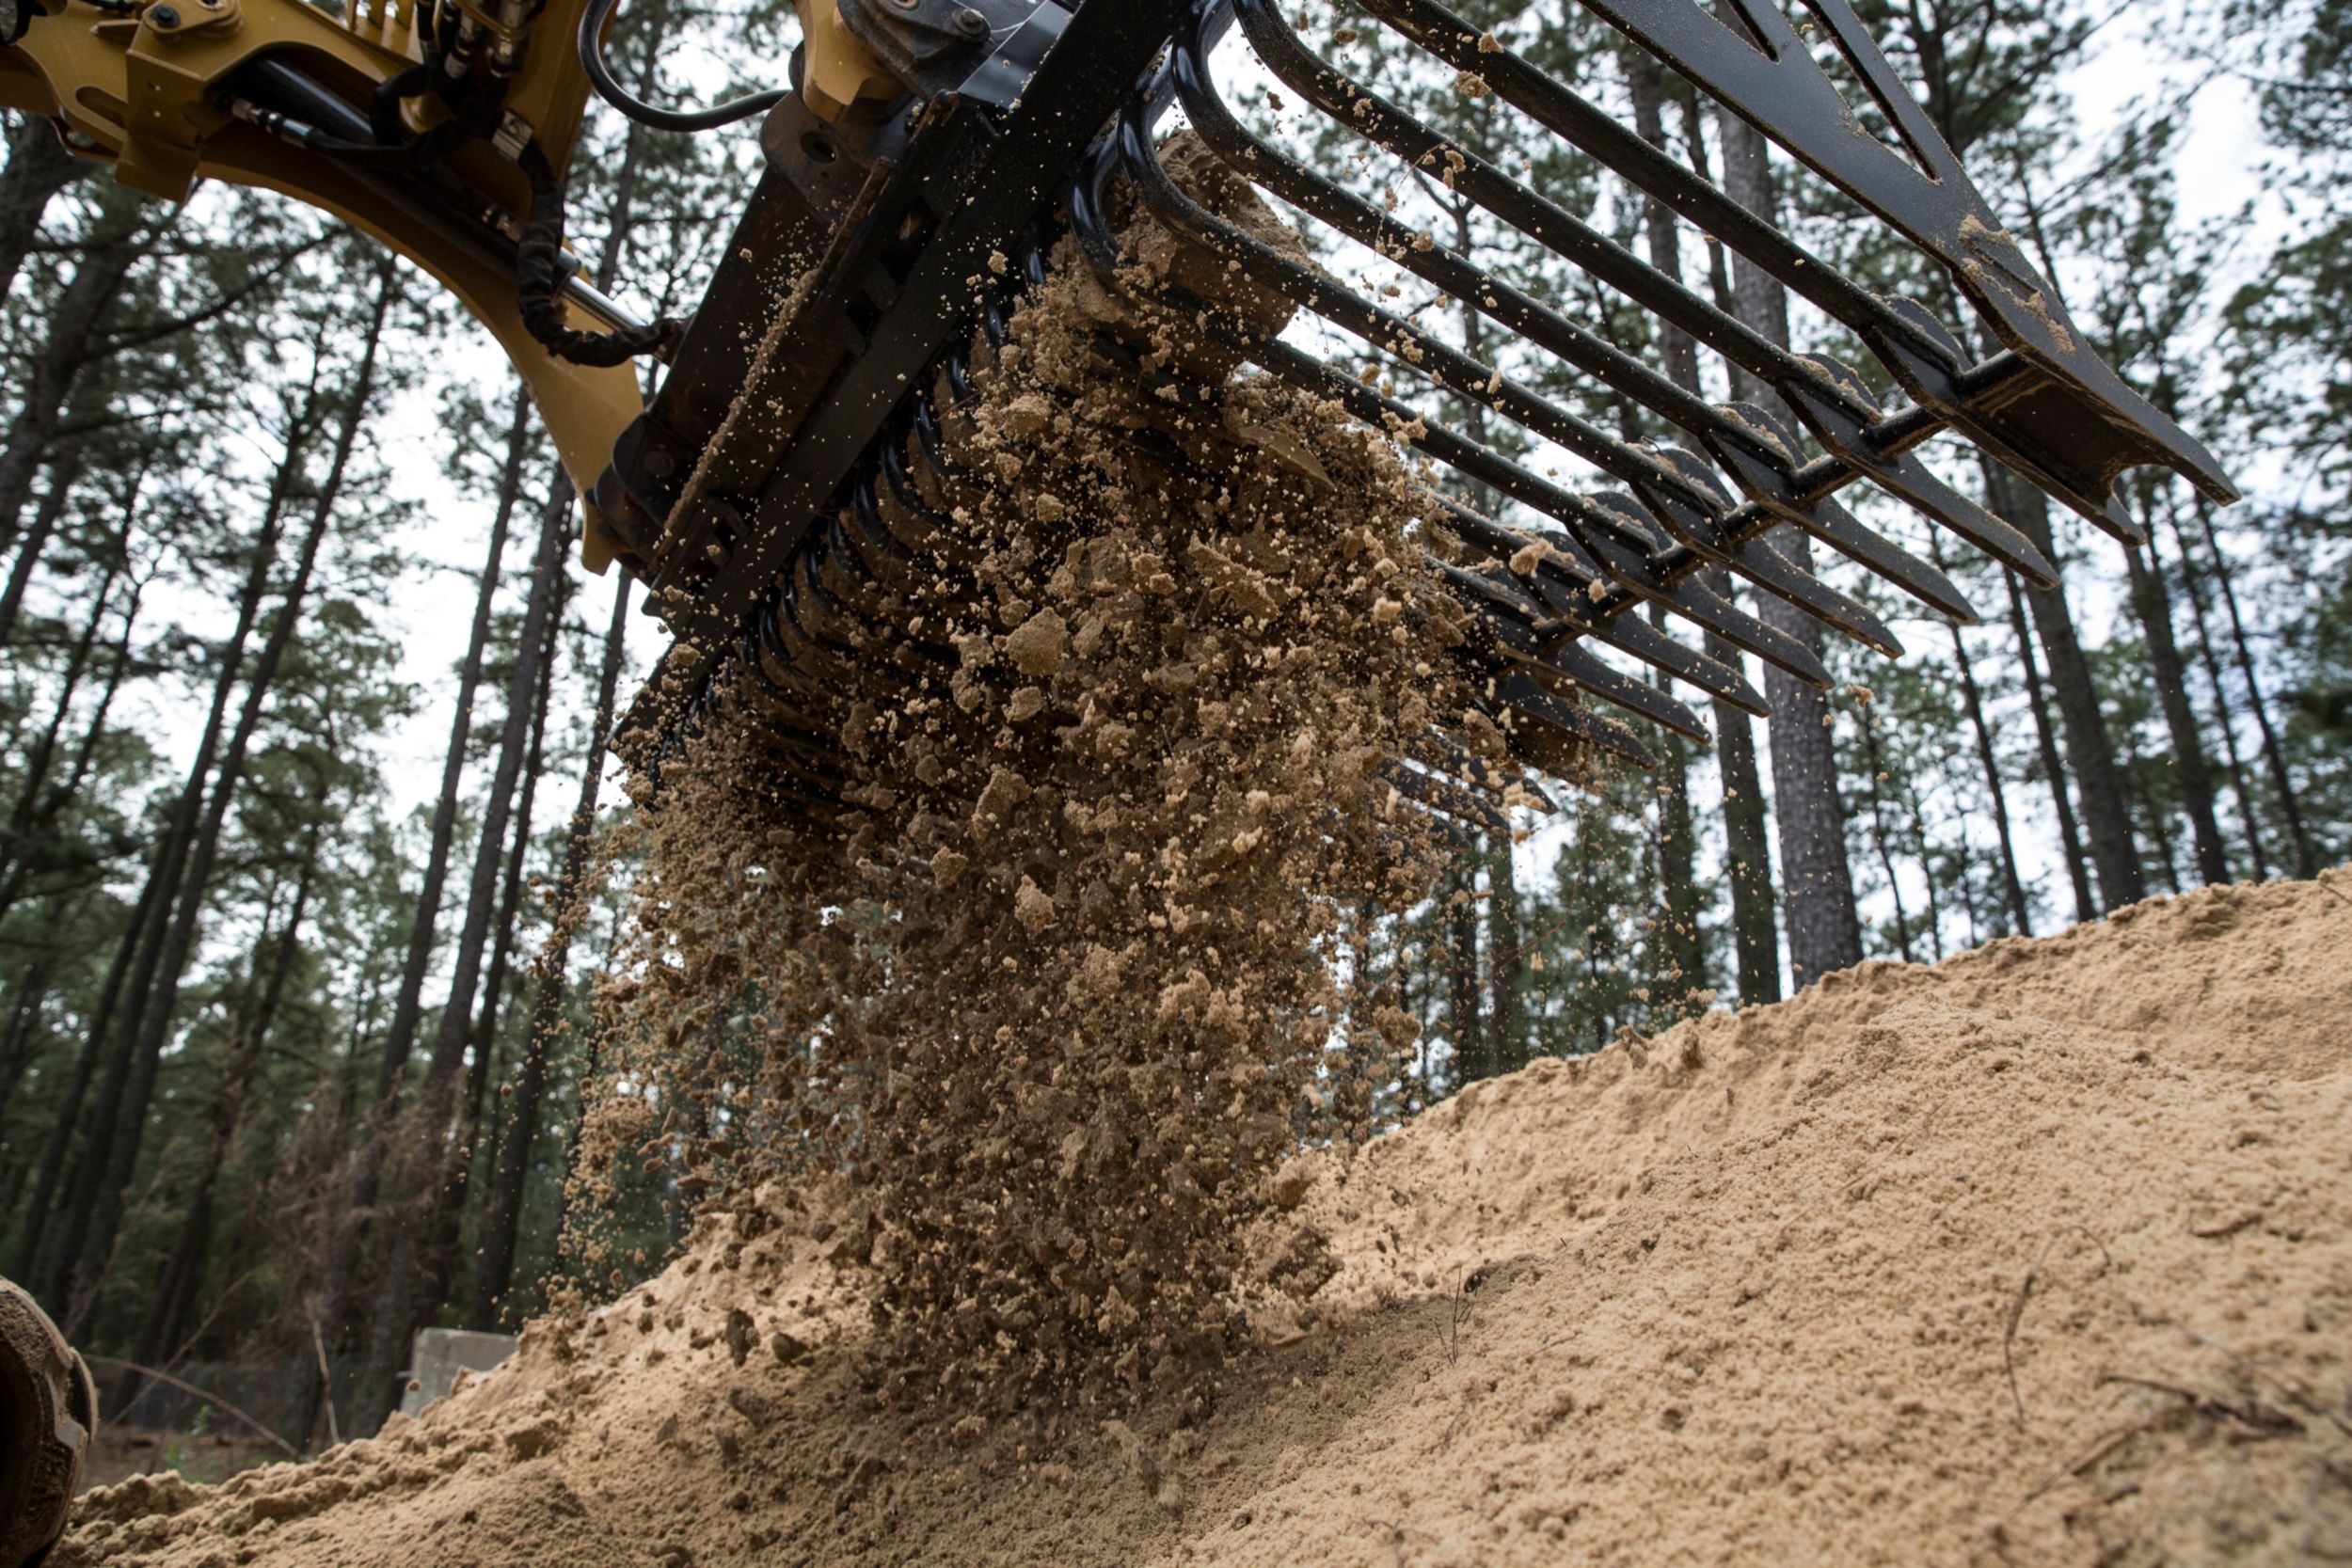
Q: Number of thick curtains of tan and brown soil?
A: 1